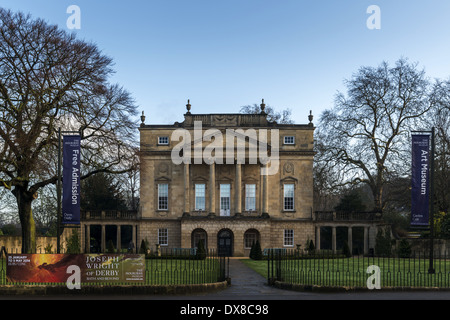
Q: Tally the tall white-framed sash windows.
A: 5